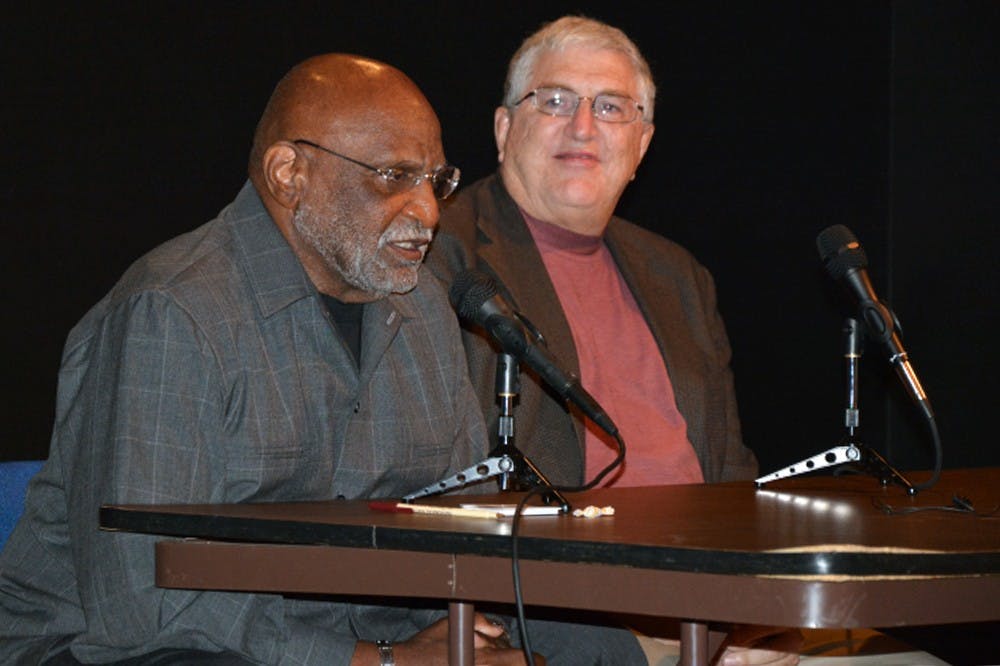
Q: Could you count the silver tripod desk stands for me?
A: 2